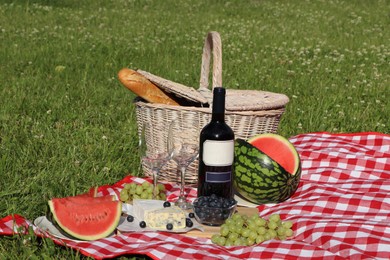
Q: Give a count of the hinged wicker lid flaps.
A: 2